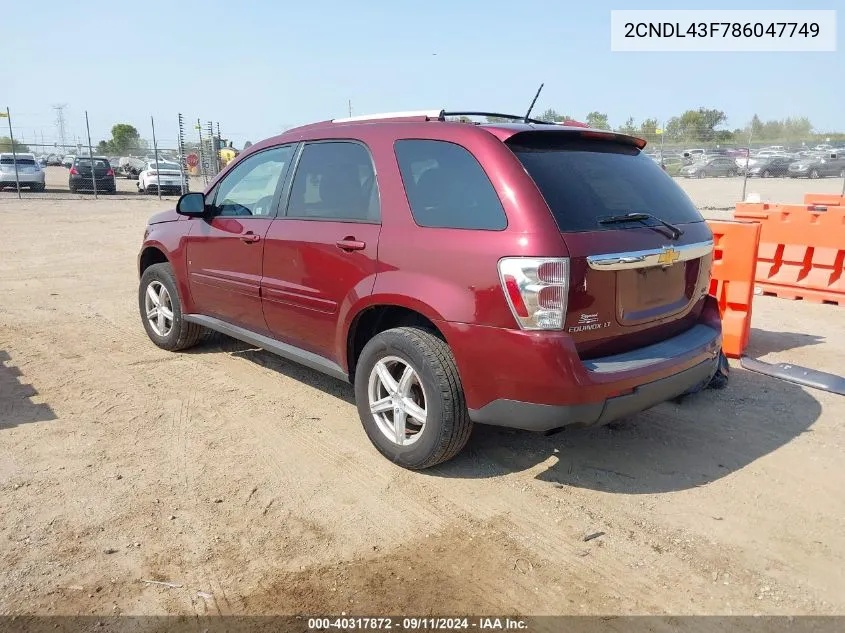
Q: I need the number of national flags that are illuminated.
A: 0